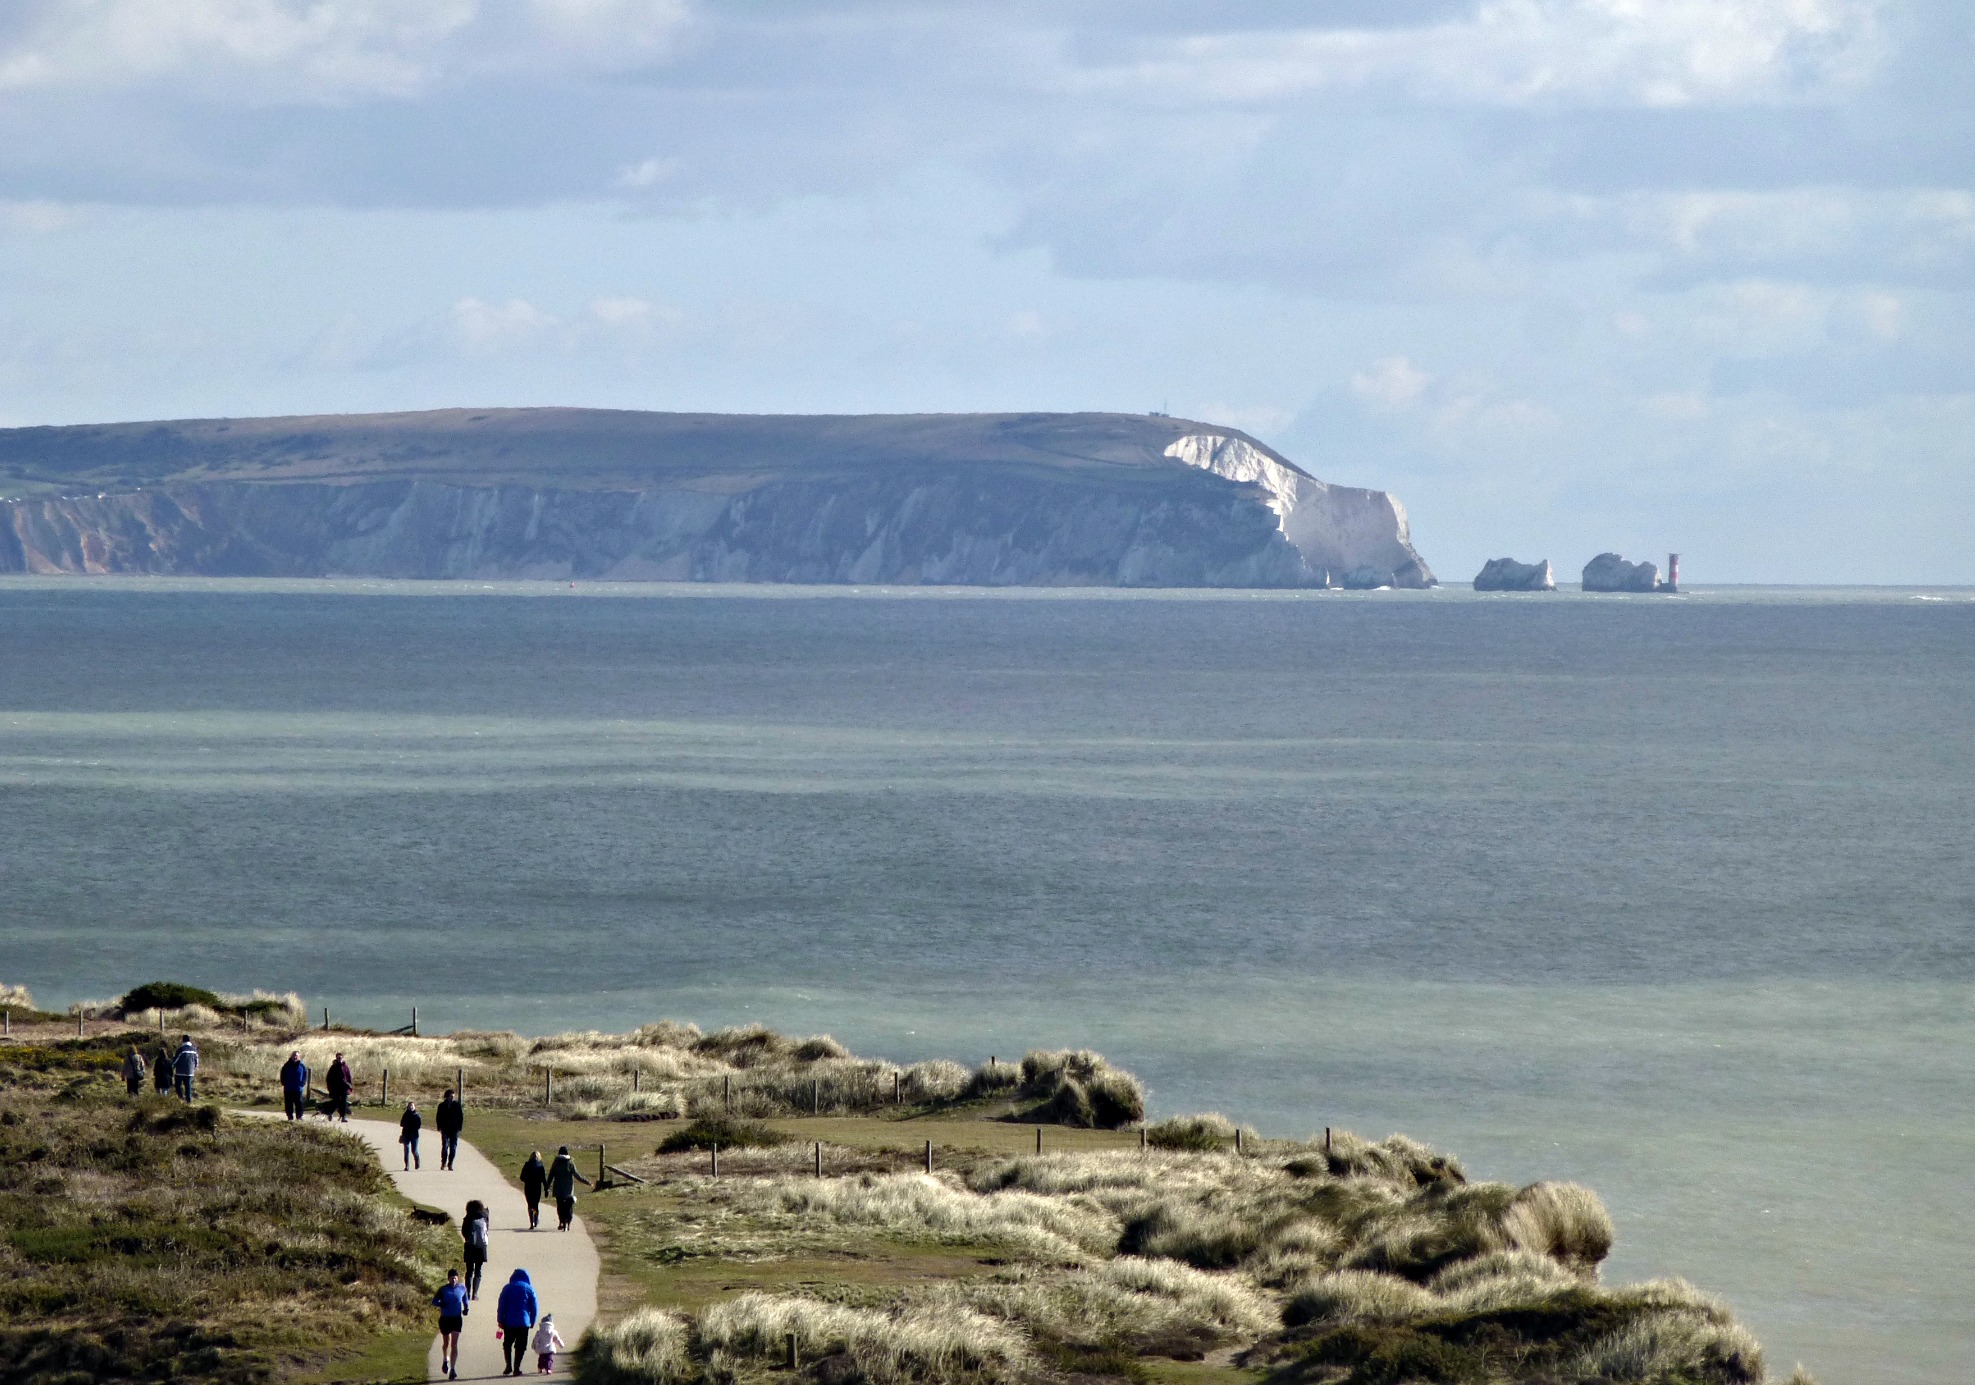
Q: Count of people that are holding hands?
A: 2